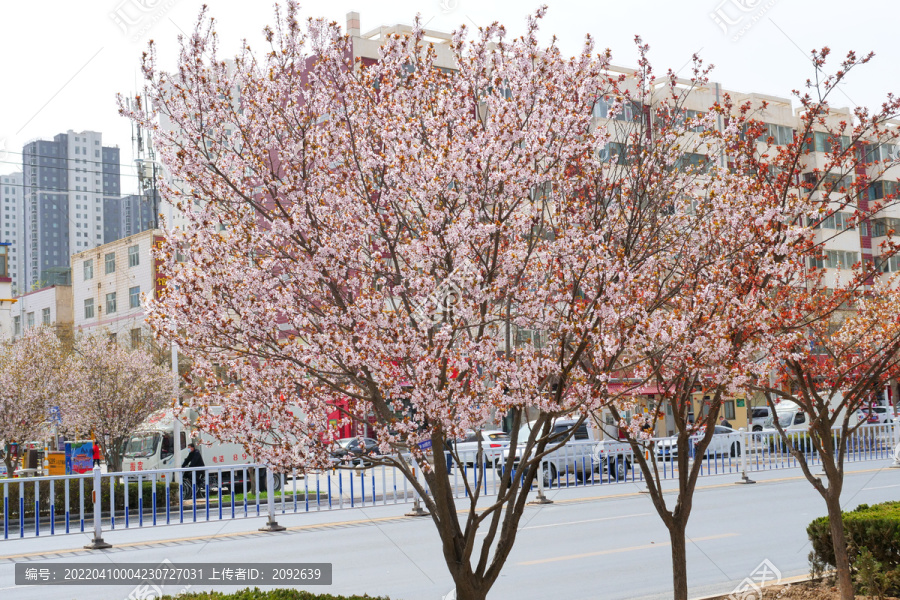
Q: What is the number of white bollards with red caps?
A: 0